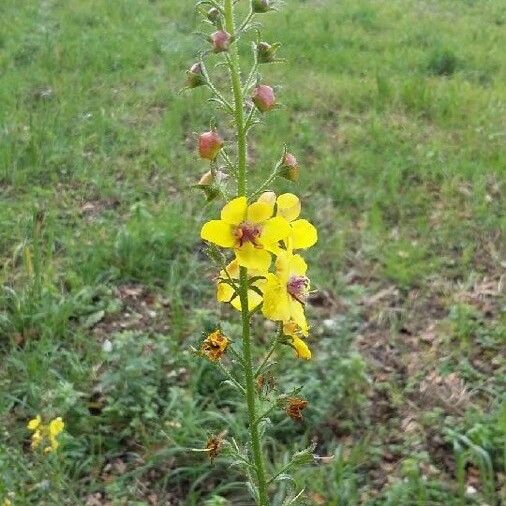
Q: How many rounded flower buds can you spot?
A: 9